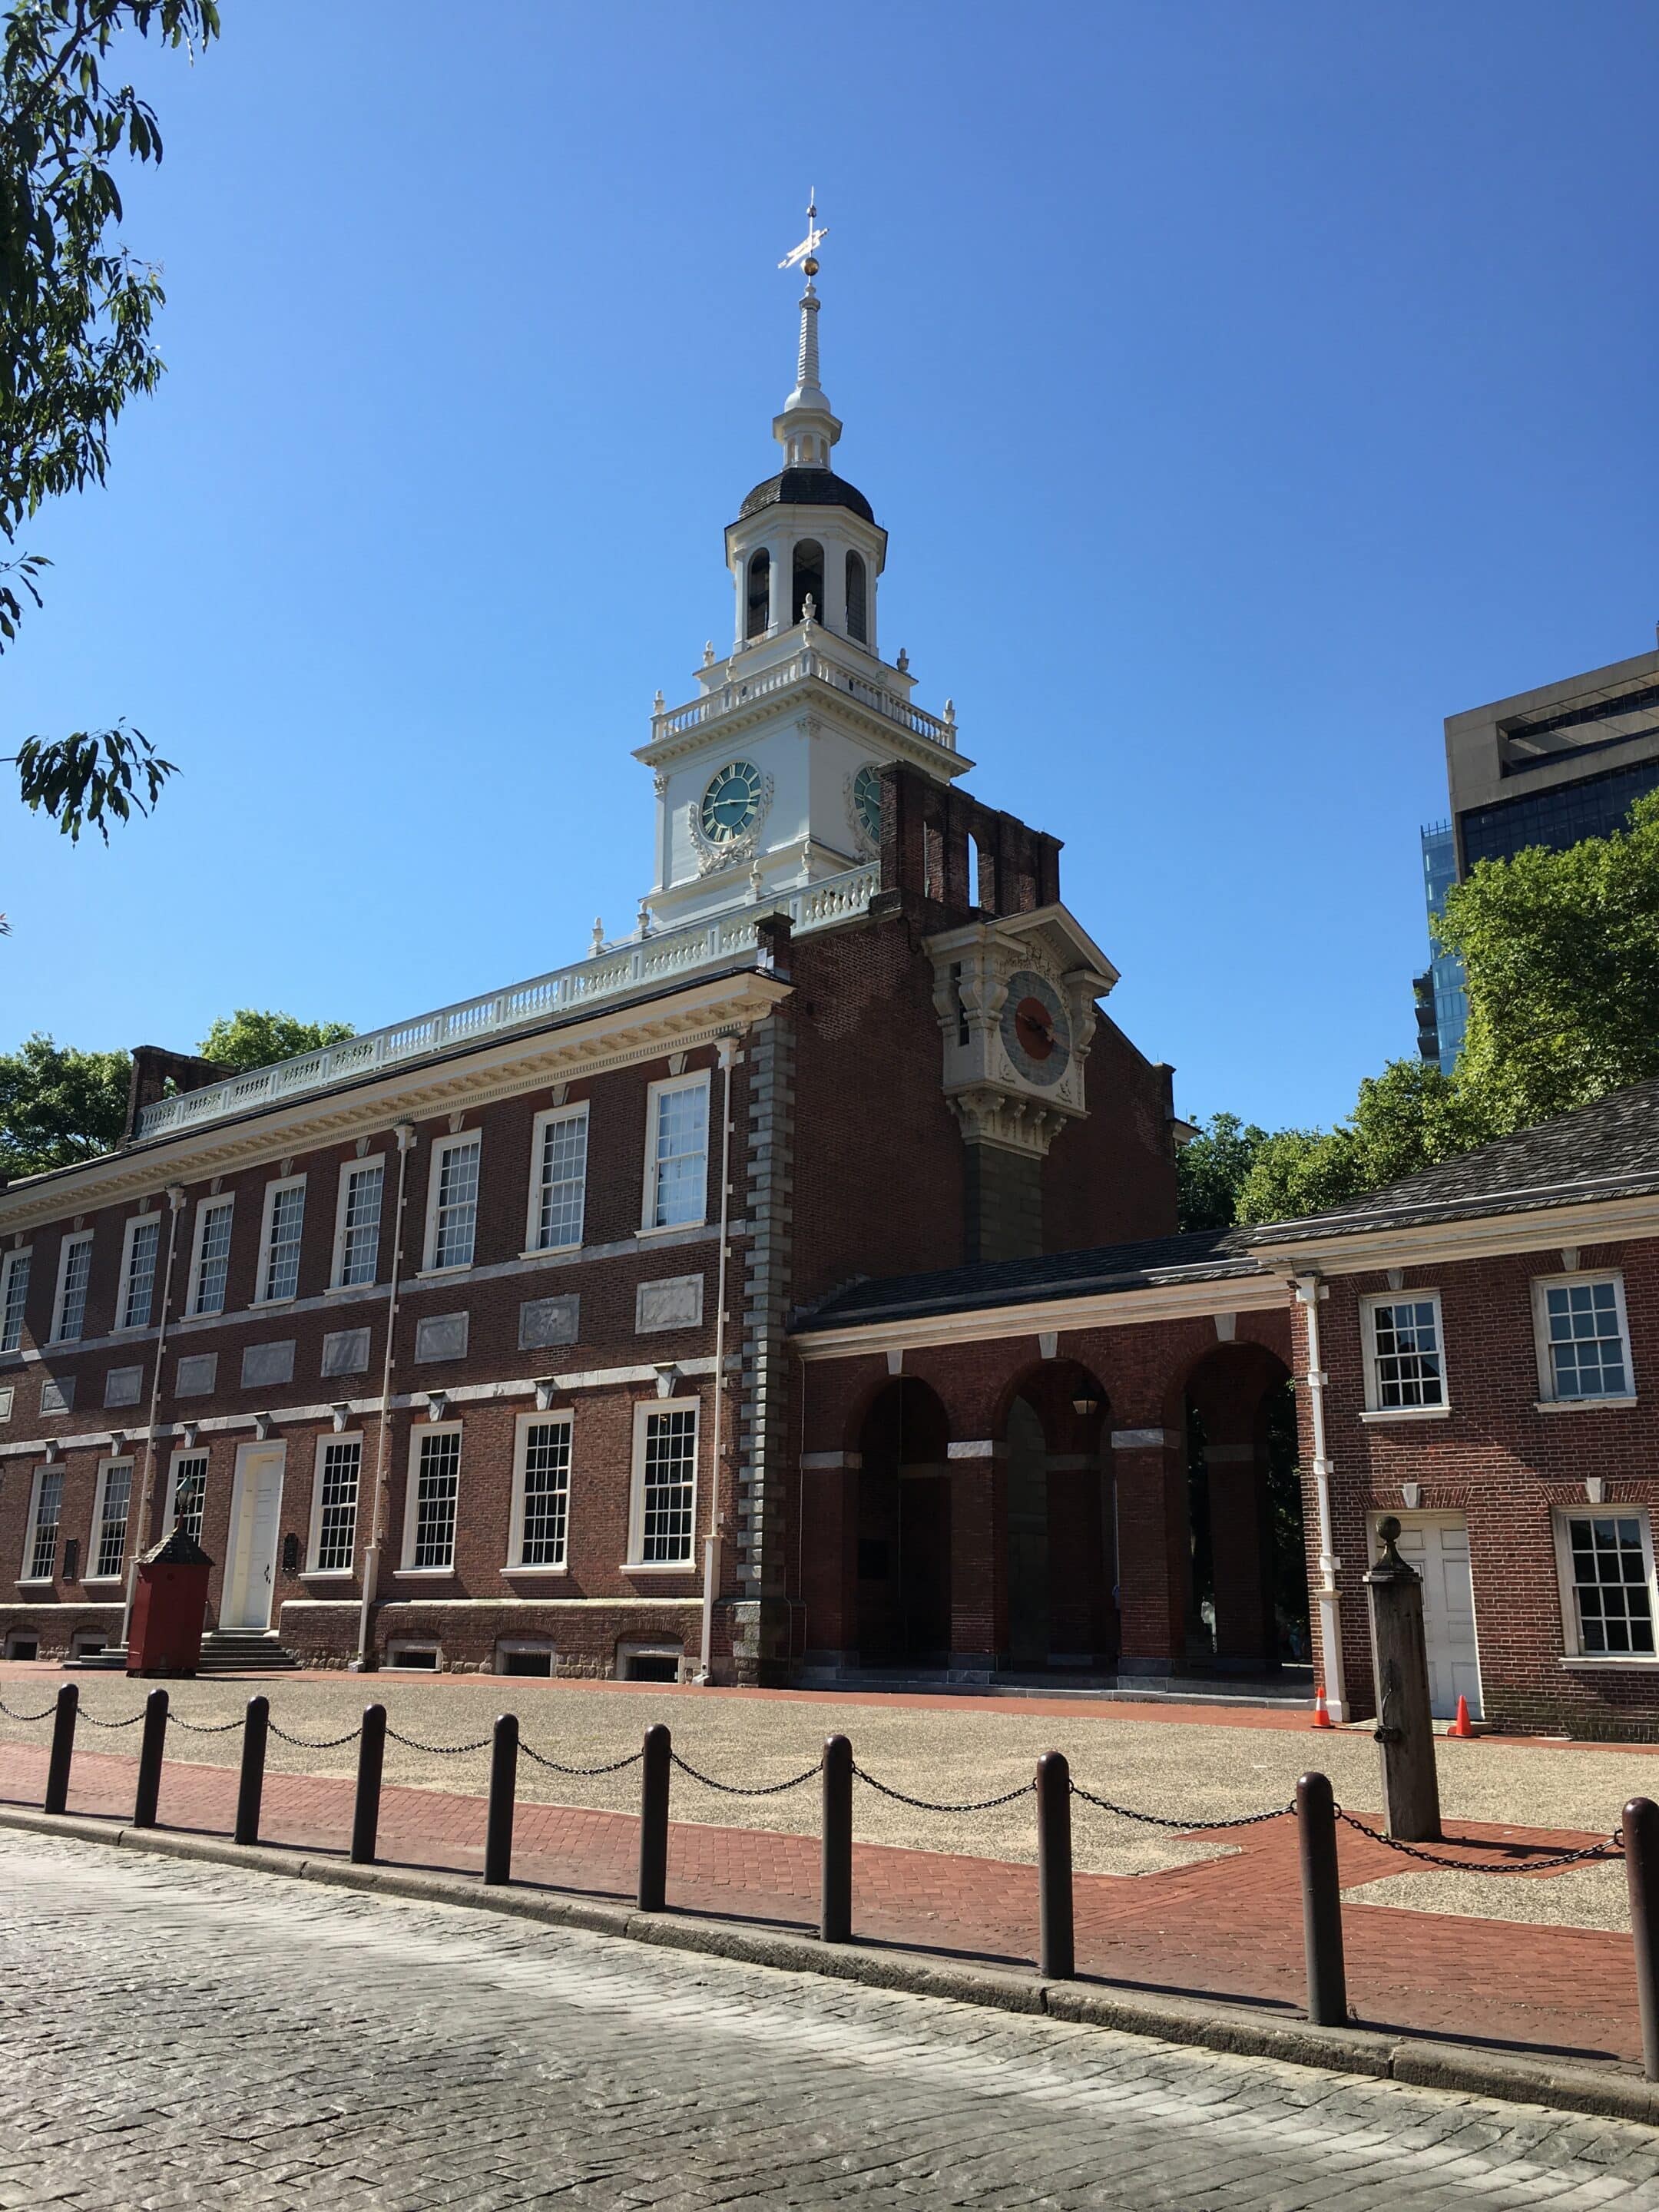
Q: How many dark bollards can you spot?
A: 10